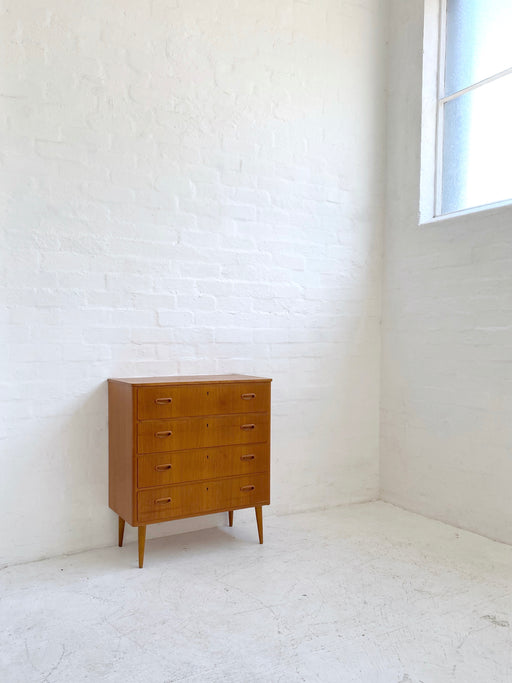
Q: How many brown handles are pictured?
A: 8